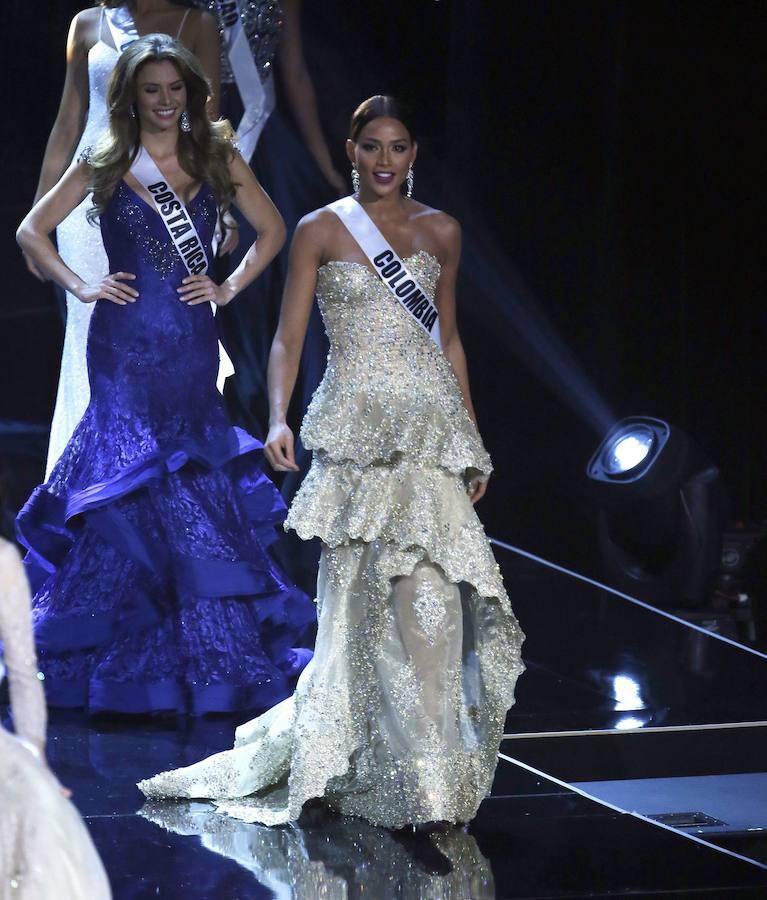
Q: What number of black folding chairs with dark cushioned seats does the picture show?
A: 0